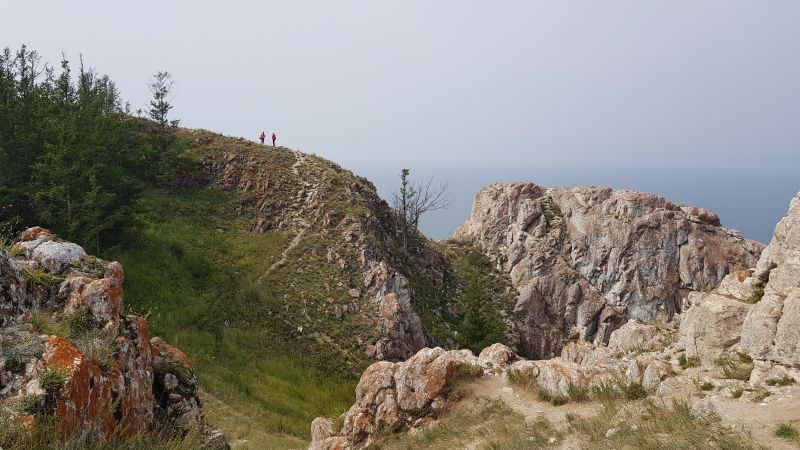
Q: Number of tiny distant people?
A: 2